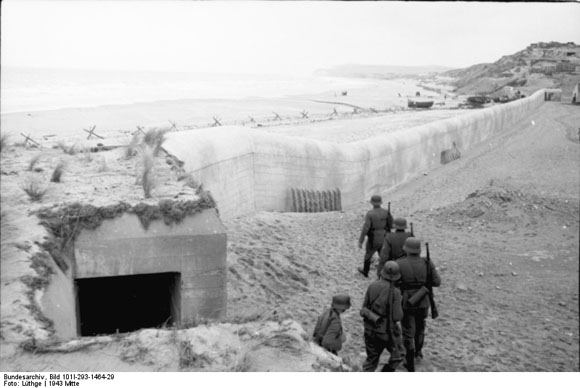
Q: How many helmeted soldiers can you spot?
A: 5